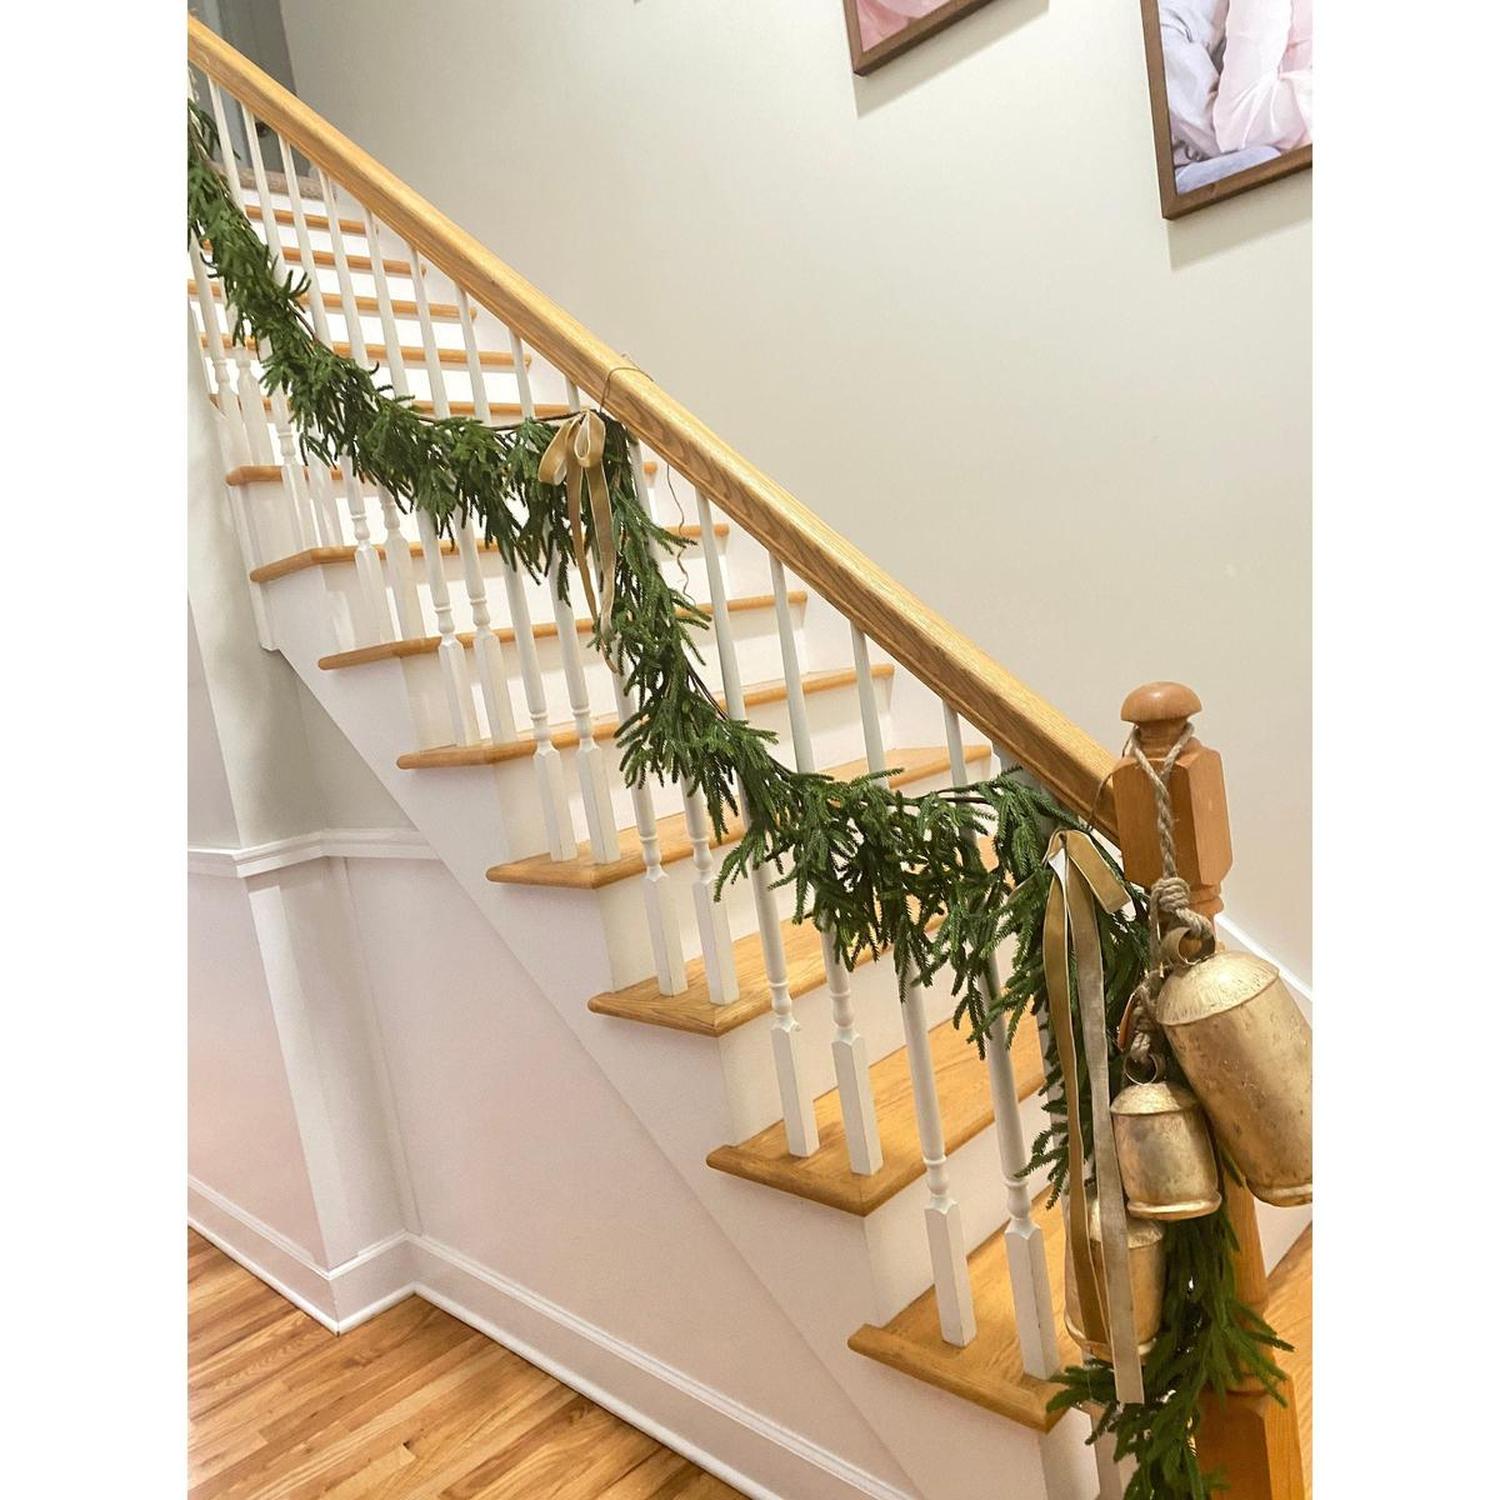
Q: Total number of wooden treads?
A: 13